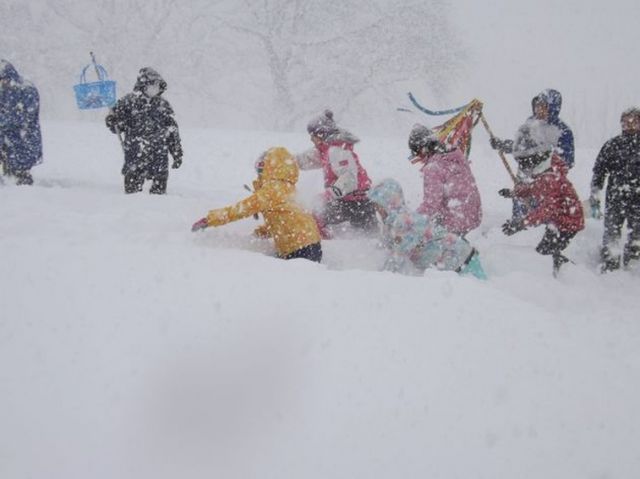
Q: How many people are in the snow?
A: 9